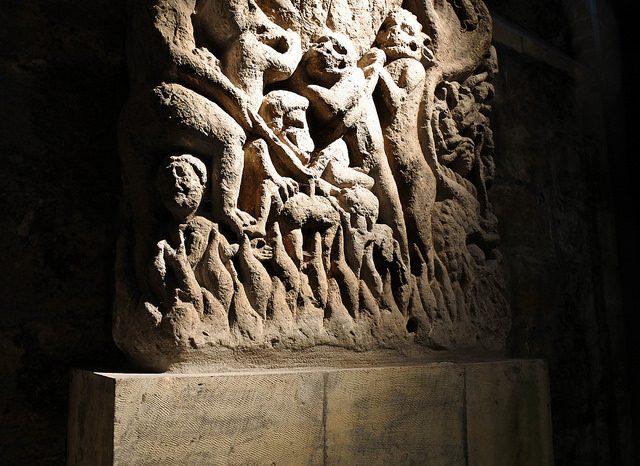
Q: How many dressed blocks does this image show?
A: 3